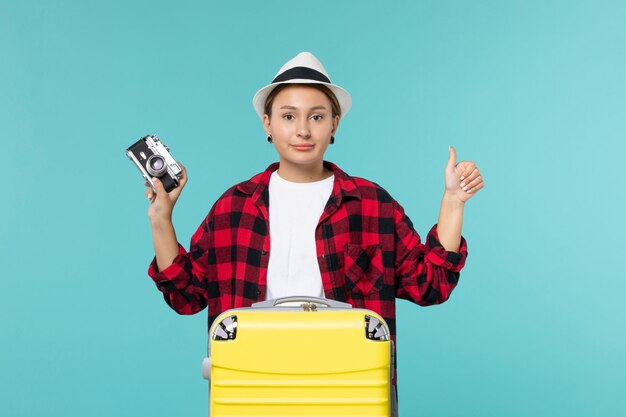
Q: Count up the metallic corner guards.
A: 2